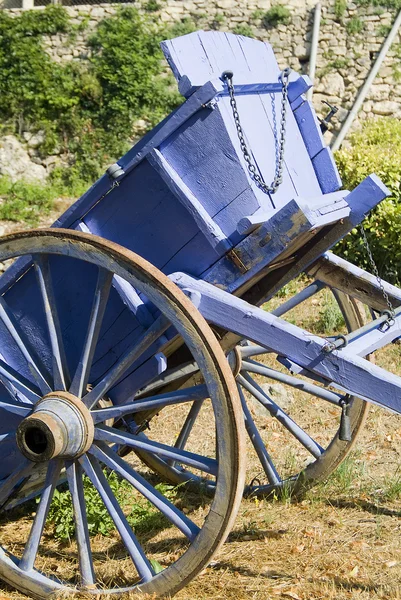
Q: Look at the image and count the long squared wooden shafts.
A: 2